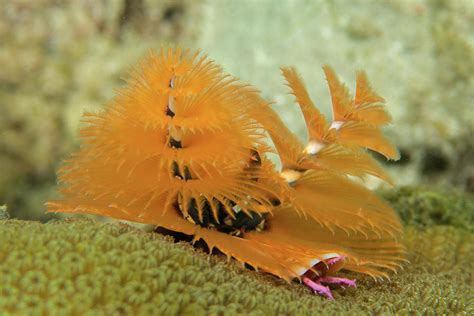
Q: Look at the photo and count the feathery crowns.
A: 2